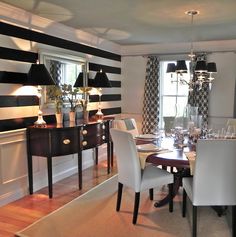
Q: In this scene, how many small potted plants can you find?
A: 3